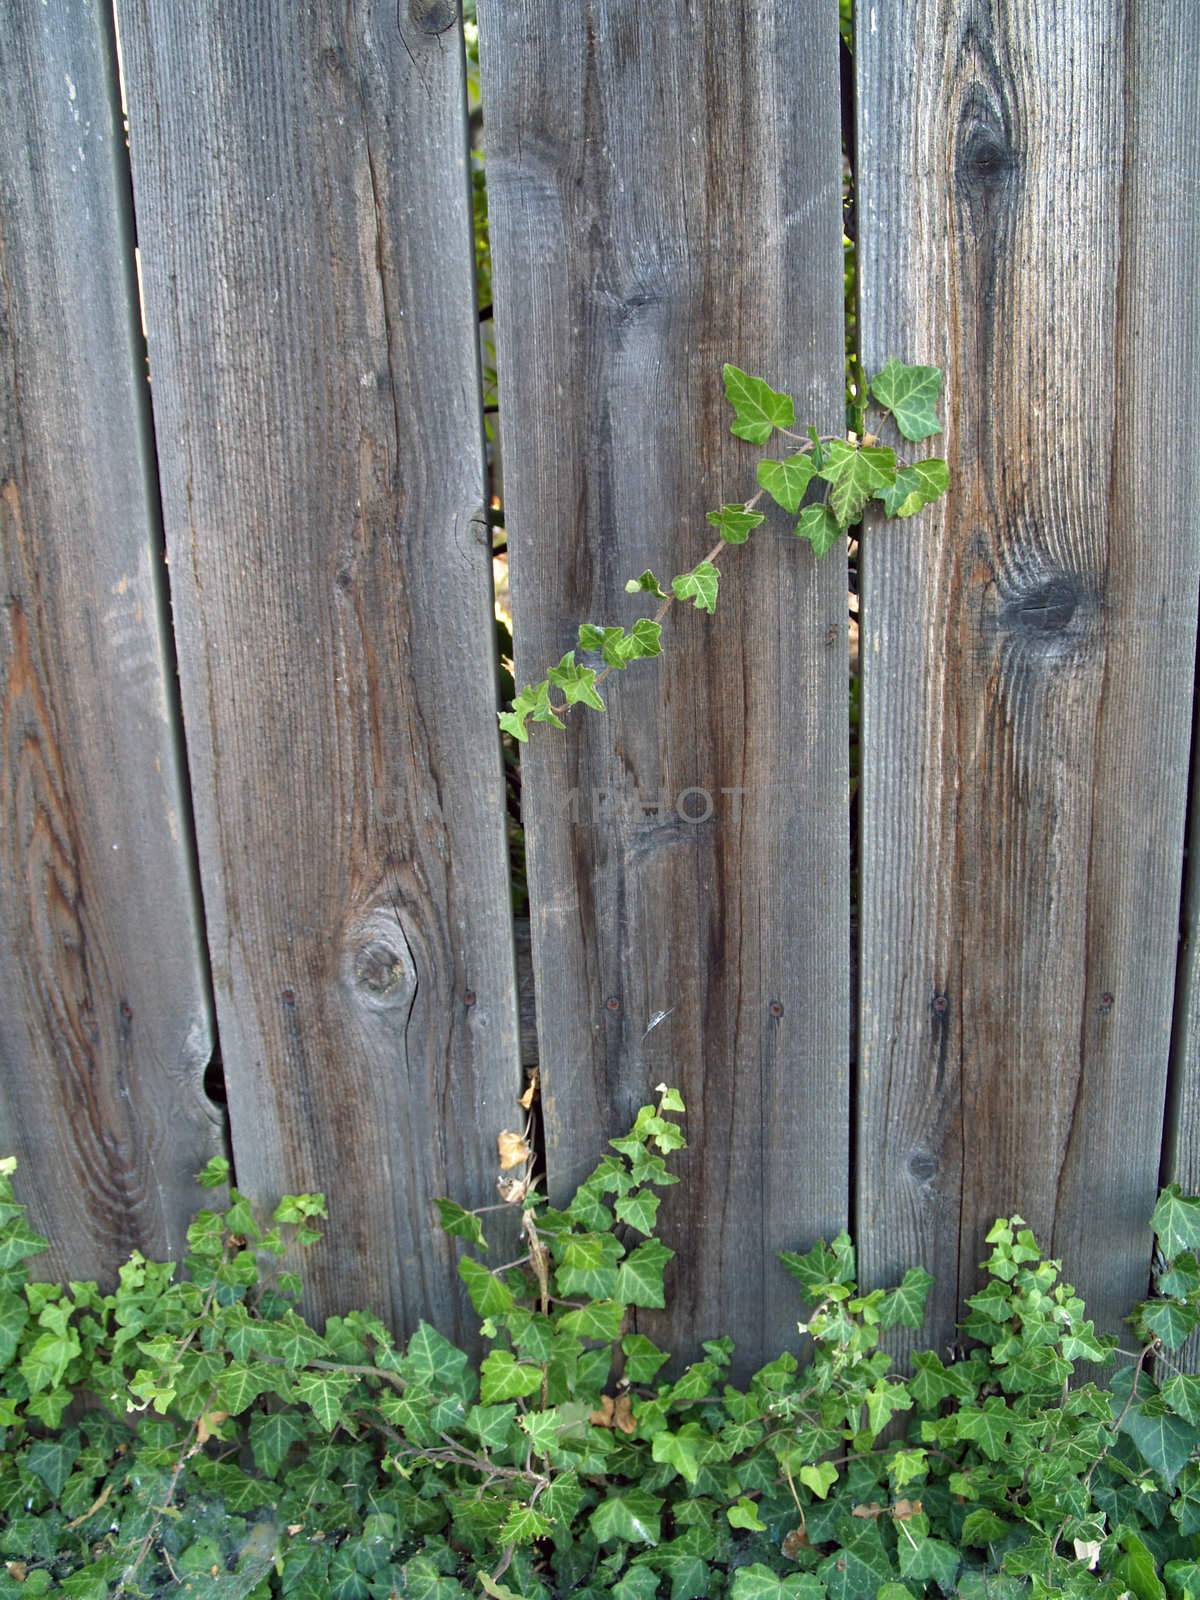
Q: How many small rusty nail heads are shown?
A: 7